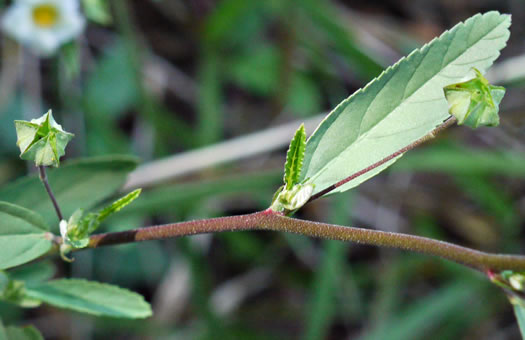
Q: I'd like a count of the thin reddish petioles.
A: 2